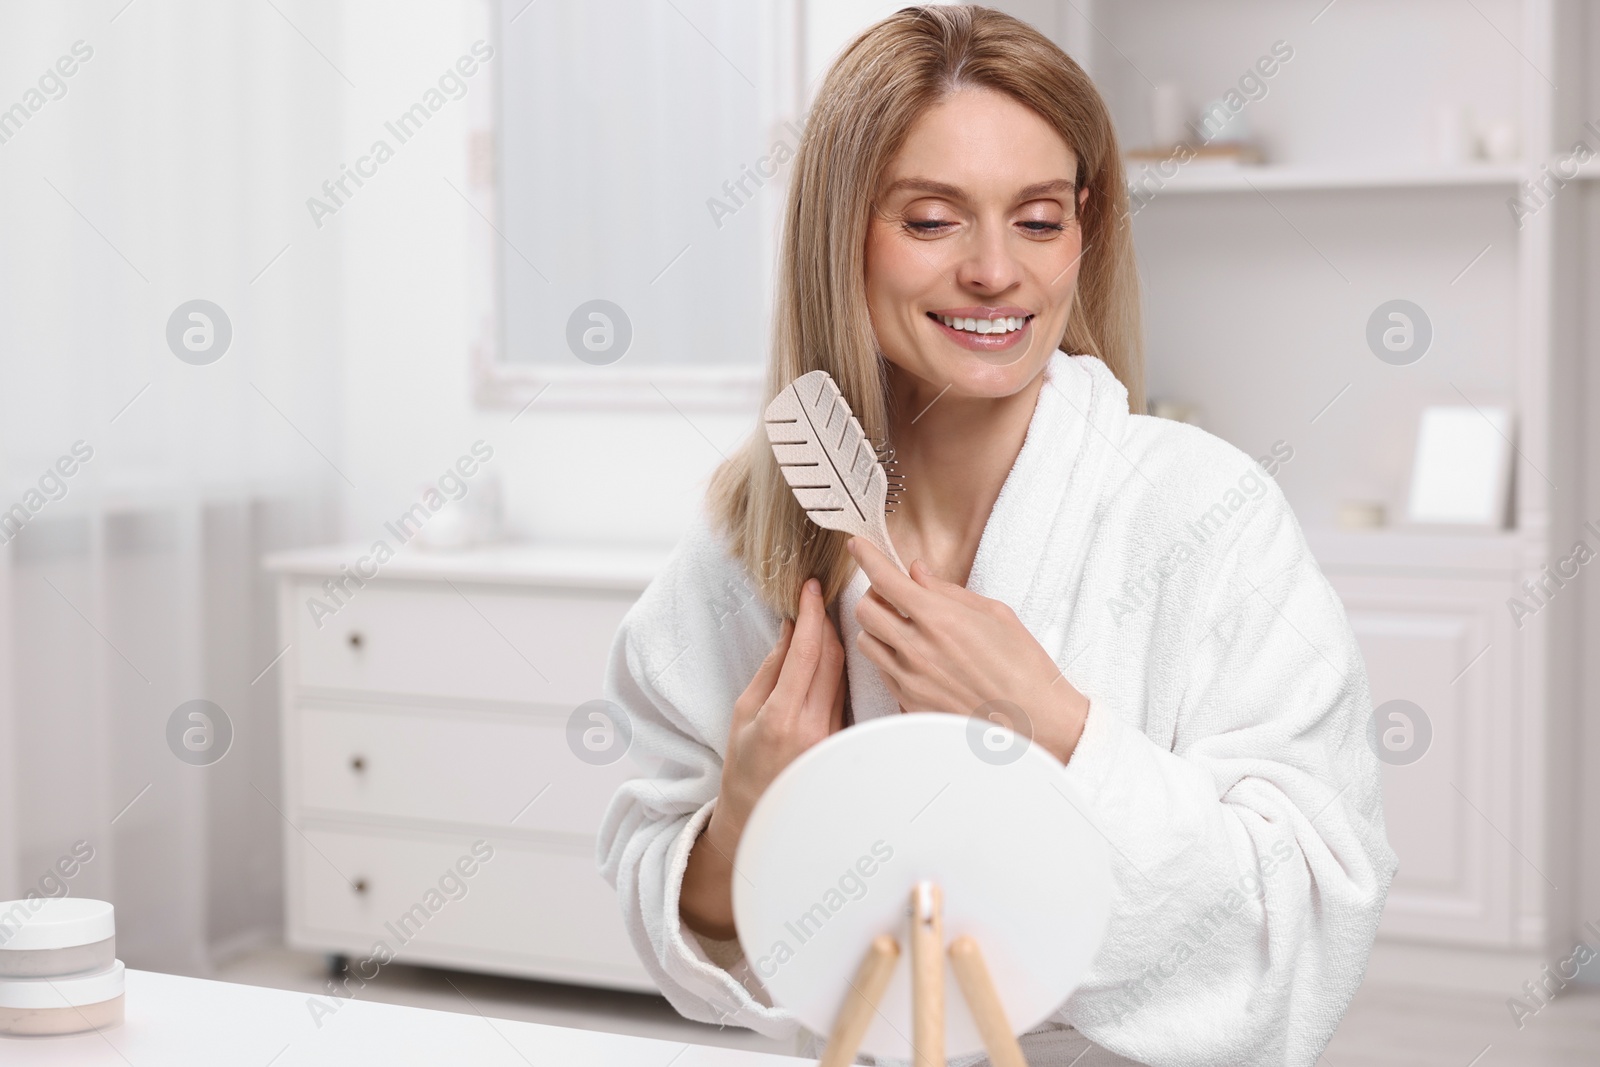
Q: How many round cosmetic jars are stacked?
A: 2